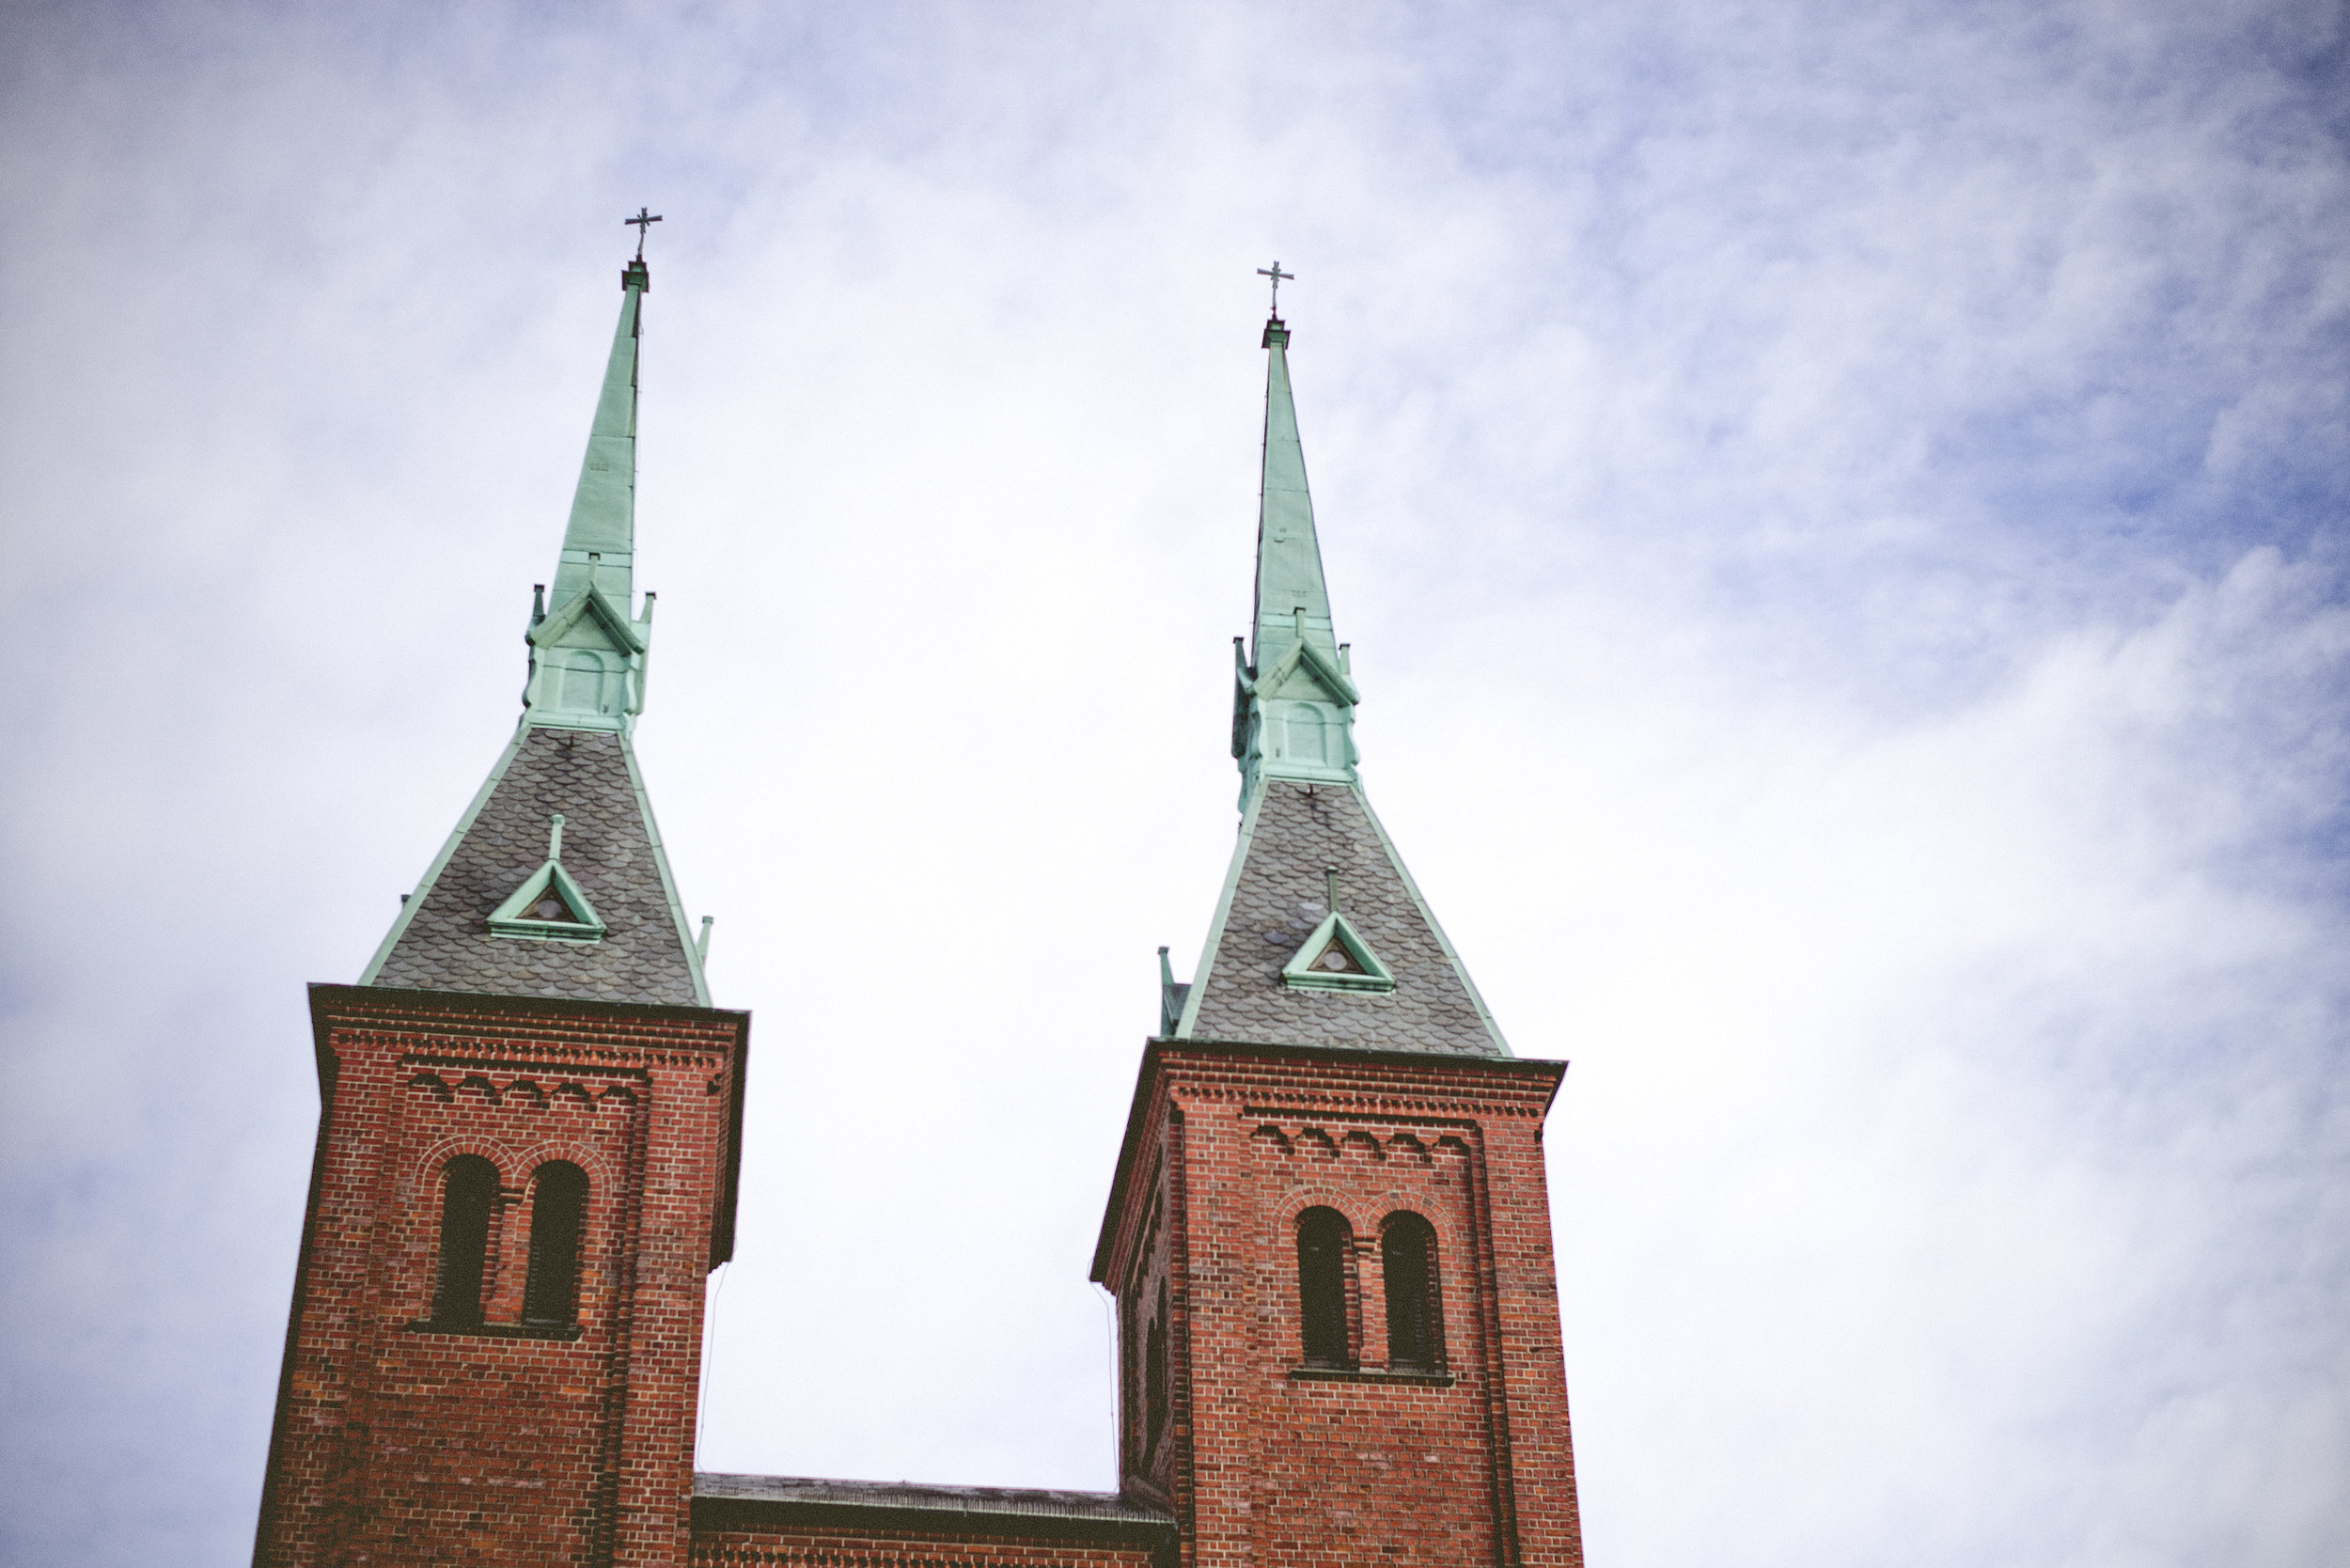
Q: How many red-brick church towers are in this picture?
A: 2